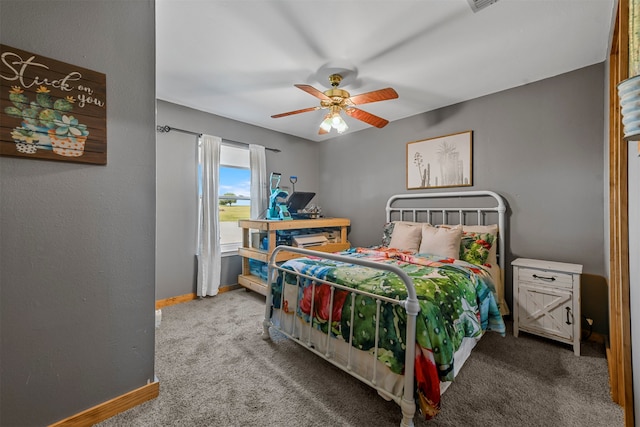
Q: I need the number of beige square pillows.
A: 2